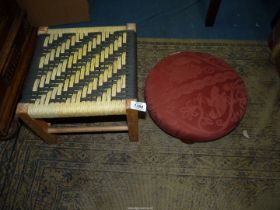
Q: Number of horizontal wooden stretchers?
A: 1